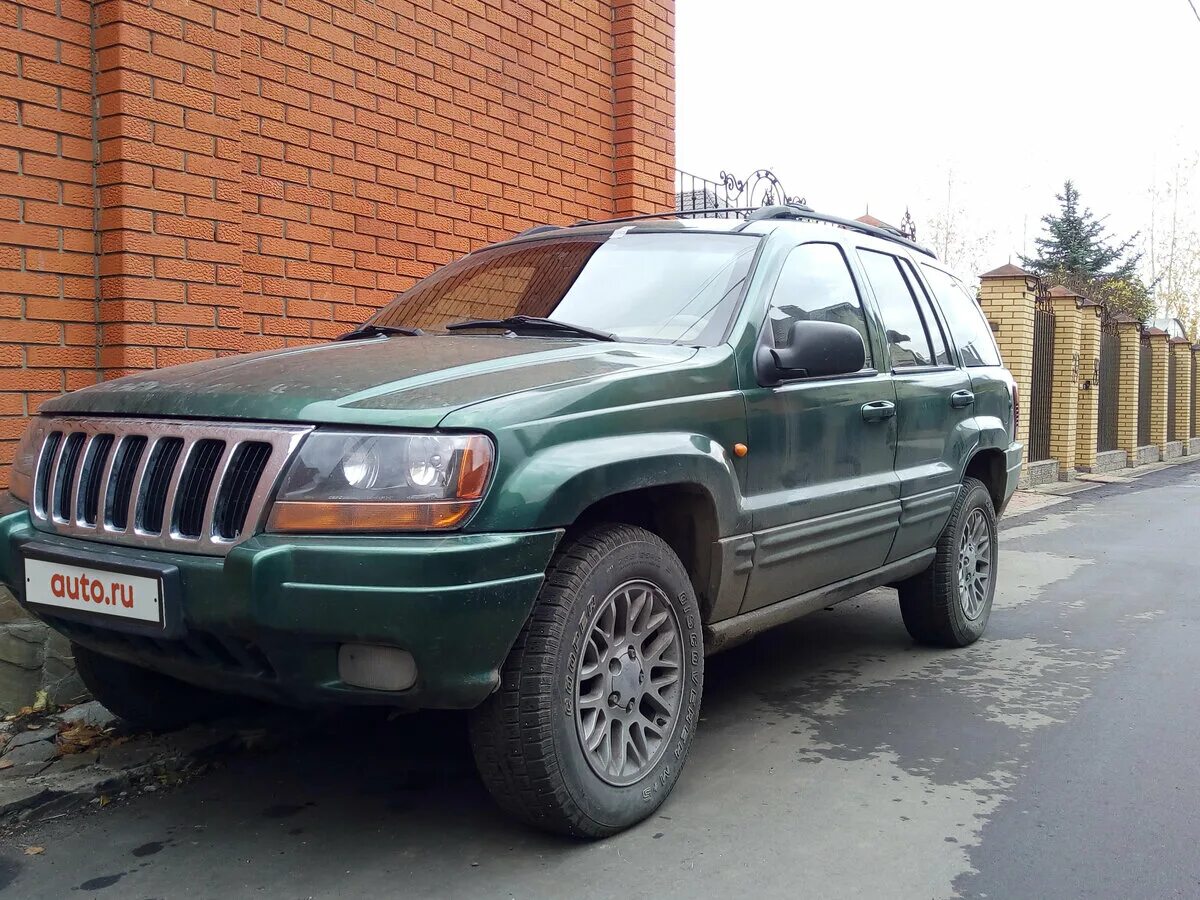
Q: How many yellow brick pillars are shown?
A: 7